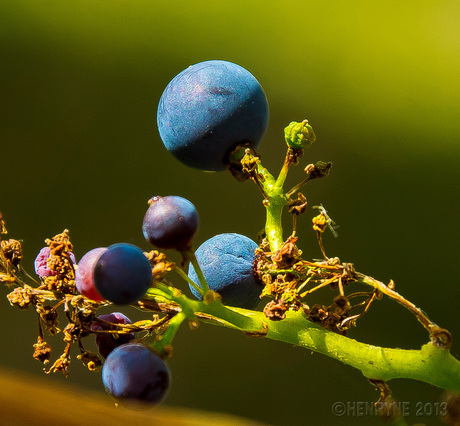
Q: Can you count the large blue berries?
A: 2